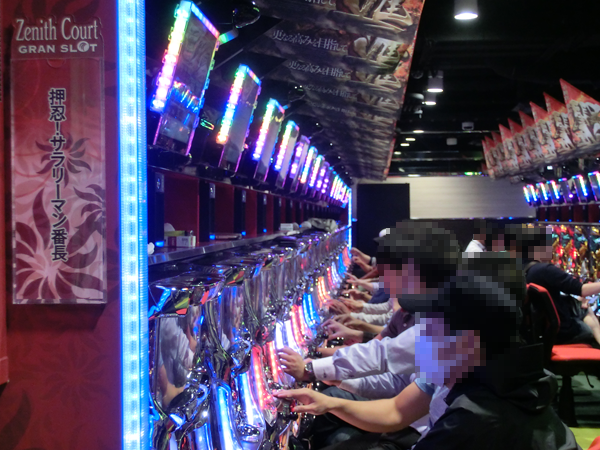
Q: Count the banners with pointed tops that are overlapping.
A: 9